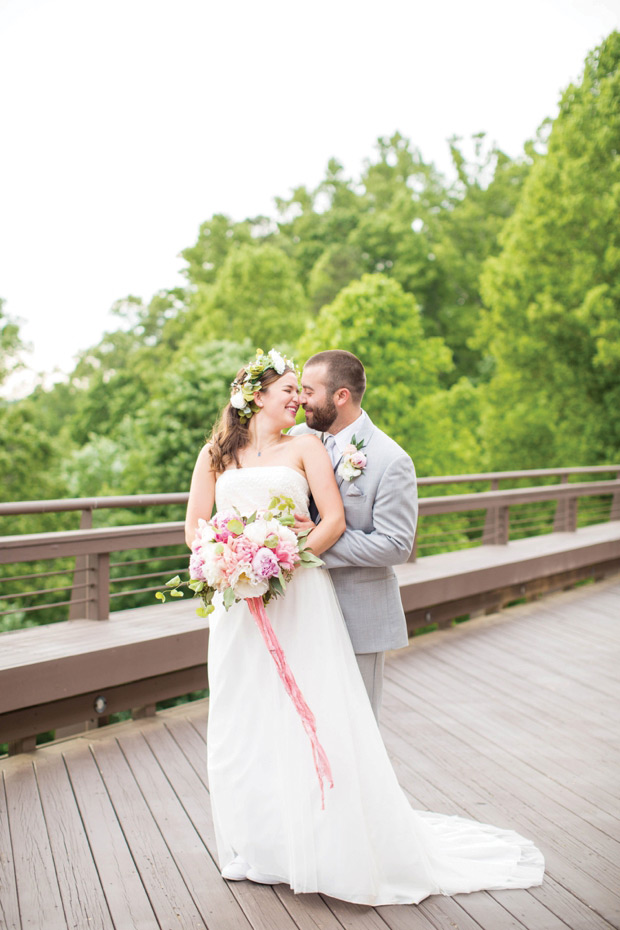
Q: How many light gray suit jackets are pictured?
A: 1